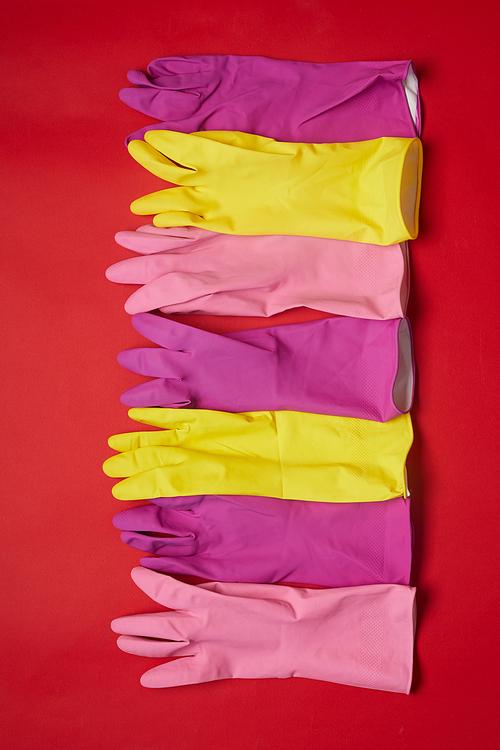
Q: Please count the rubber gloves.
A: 7